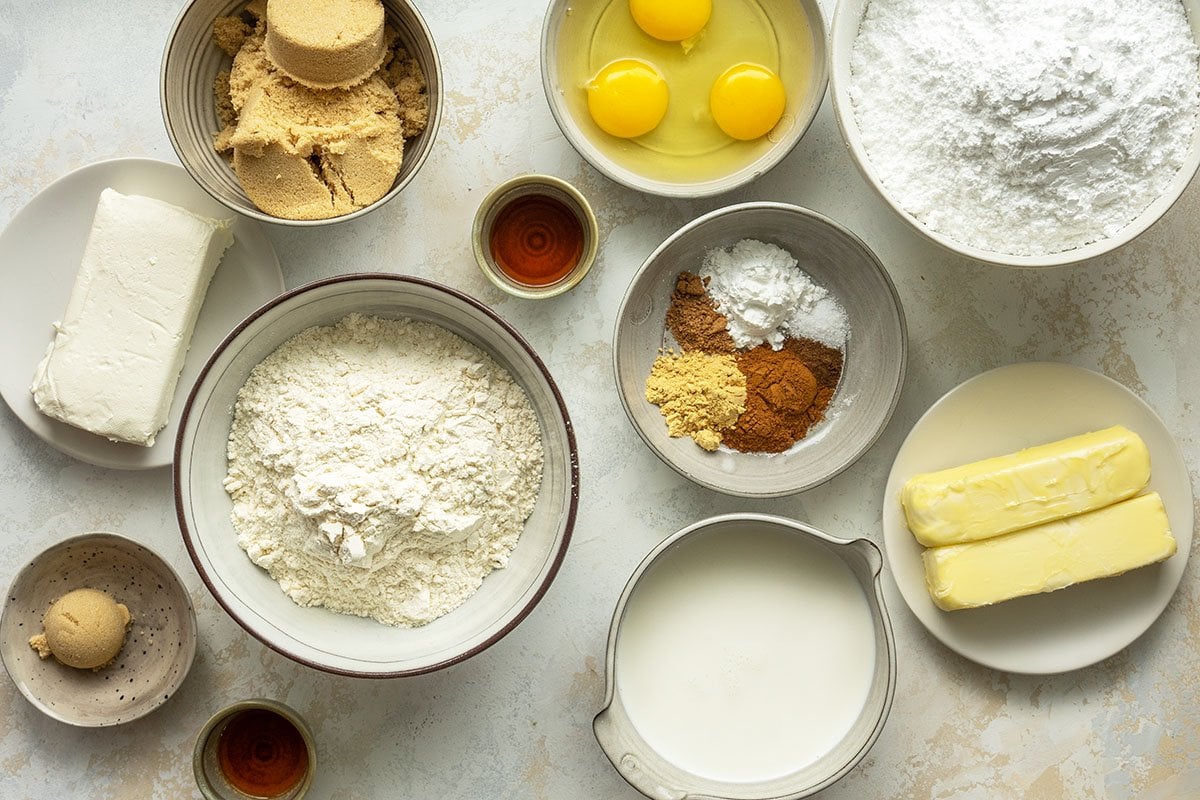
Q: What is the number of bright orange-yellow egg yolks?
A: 3